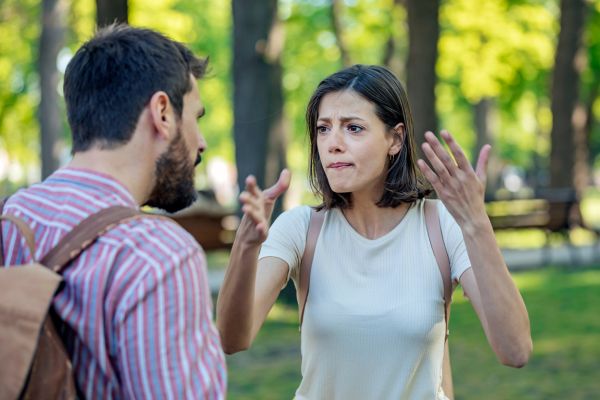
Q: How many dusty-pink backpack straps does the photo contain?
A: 2